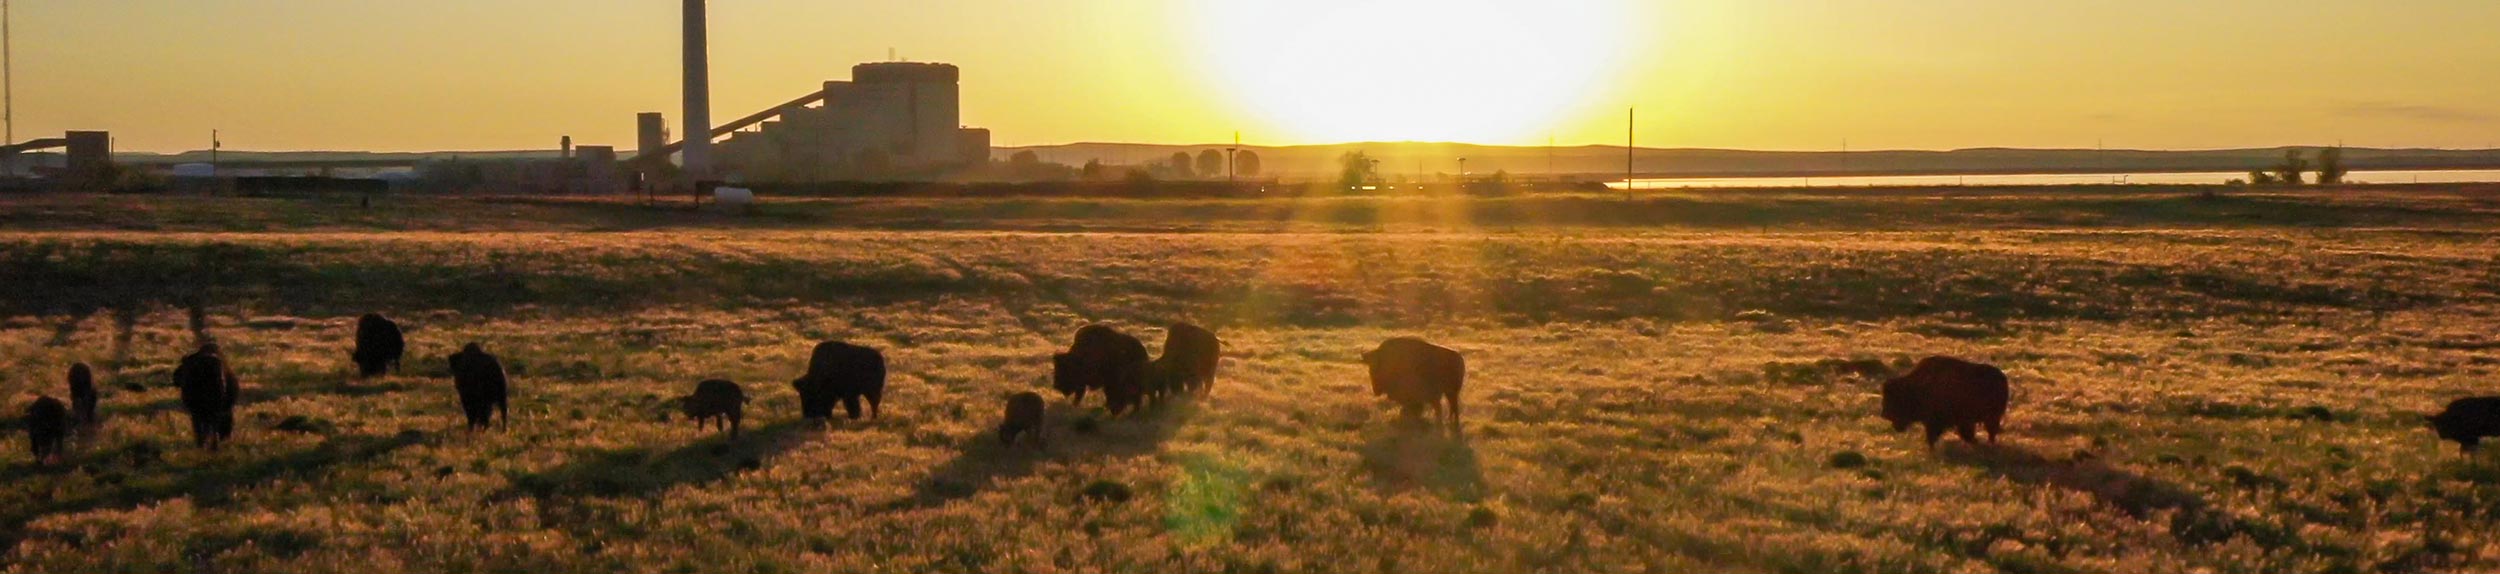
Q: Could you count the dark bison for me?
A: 13